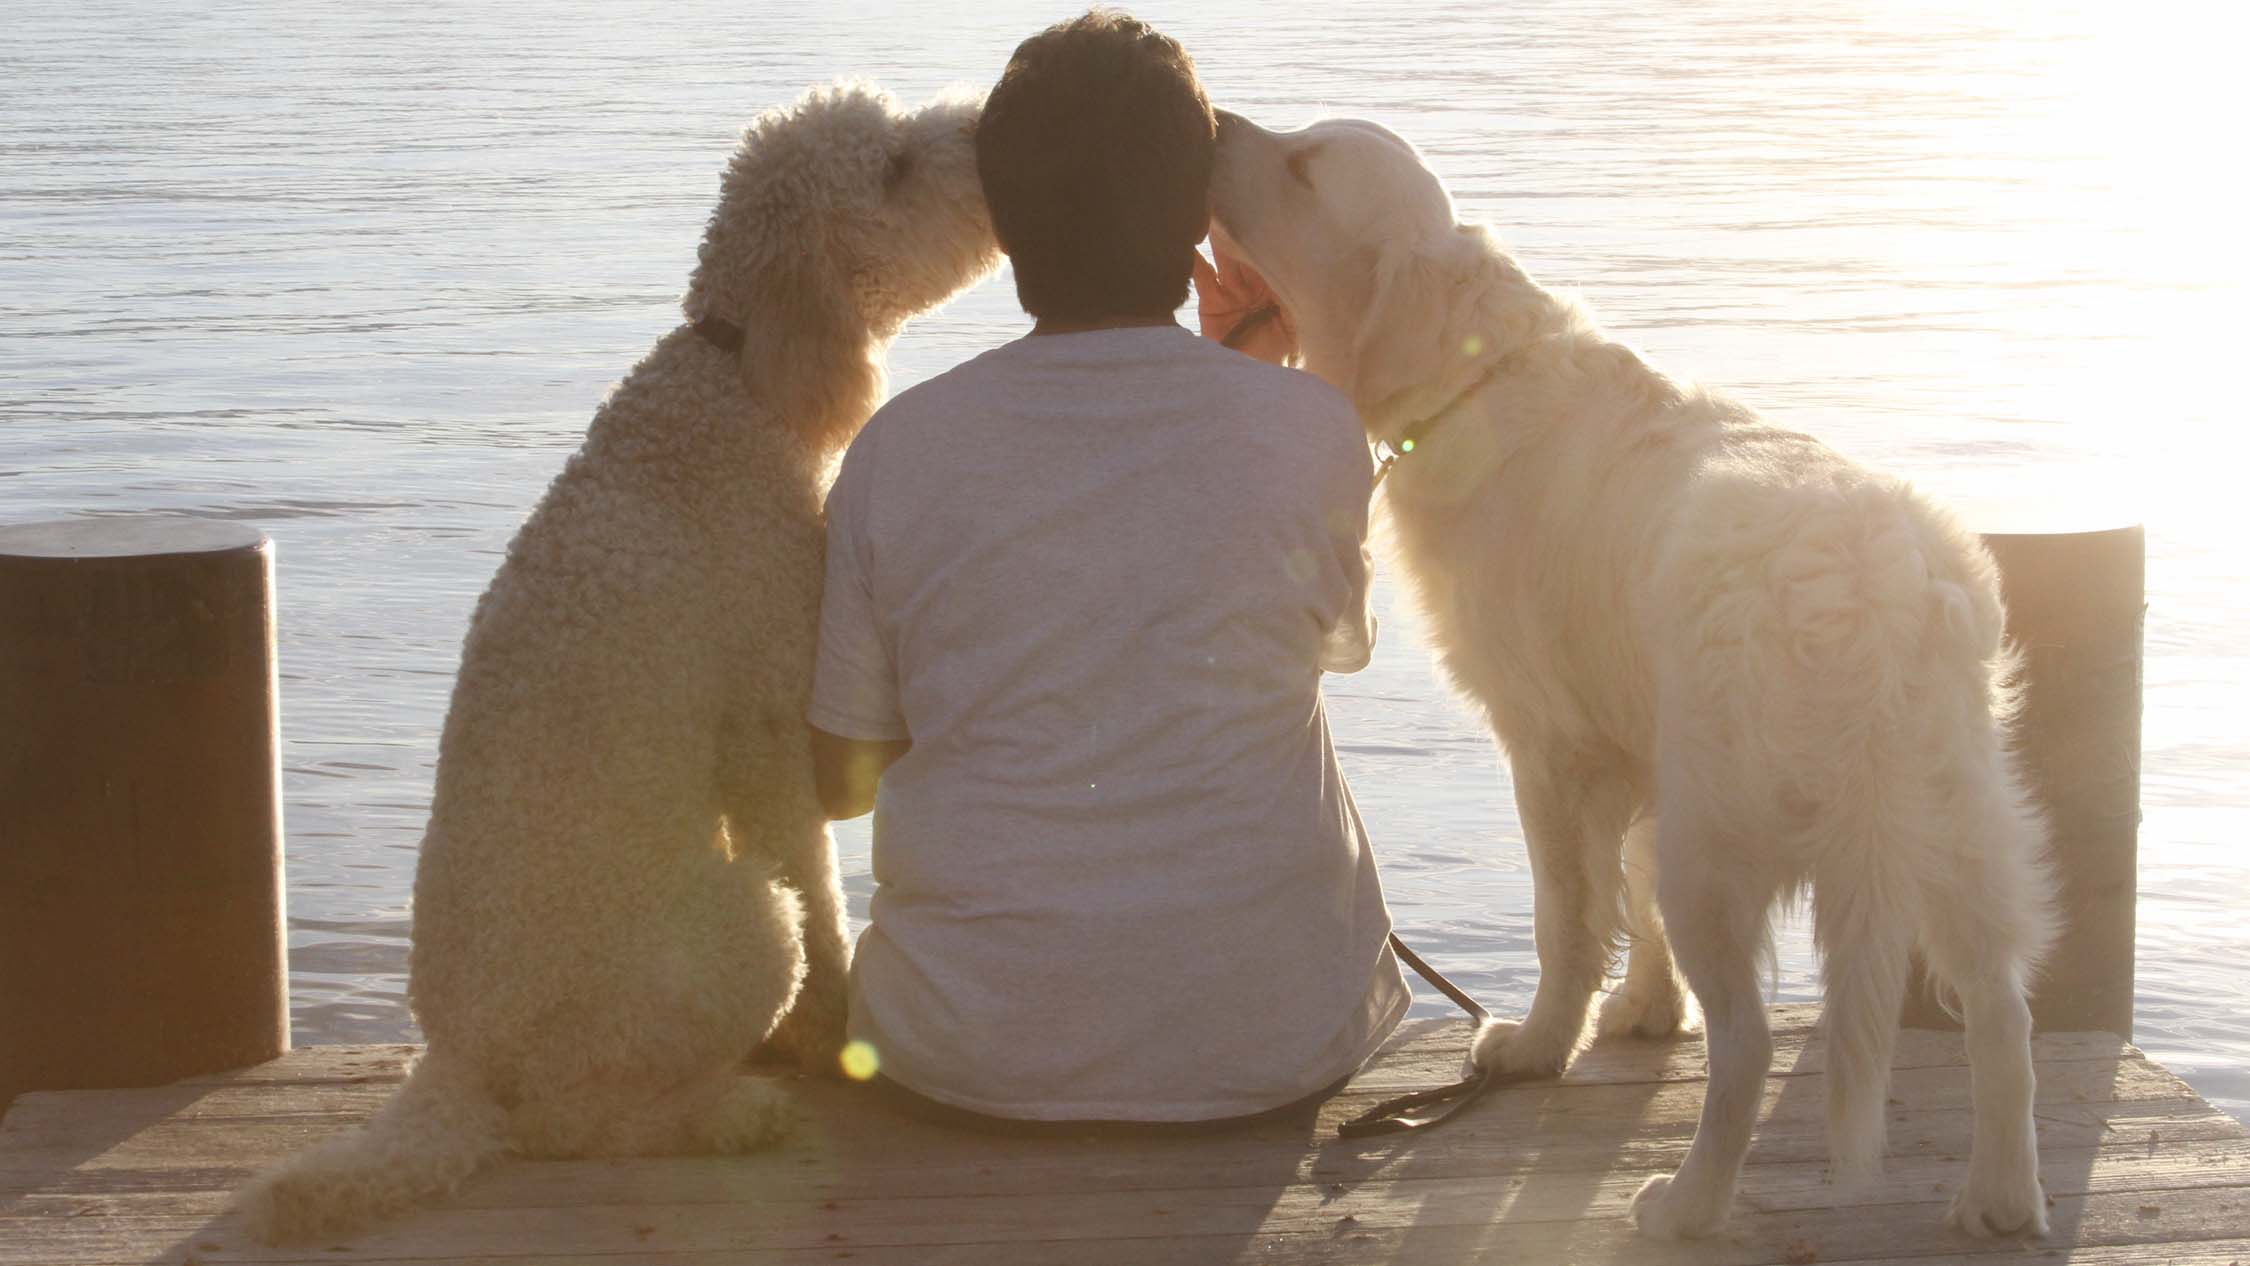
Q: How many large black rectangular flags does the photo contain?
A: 0